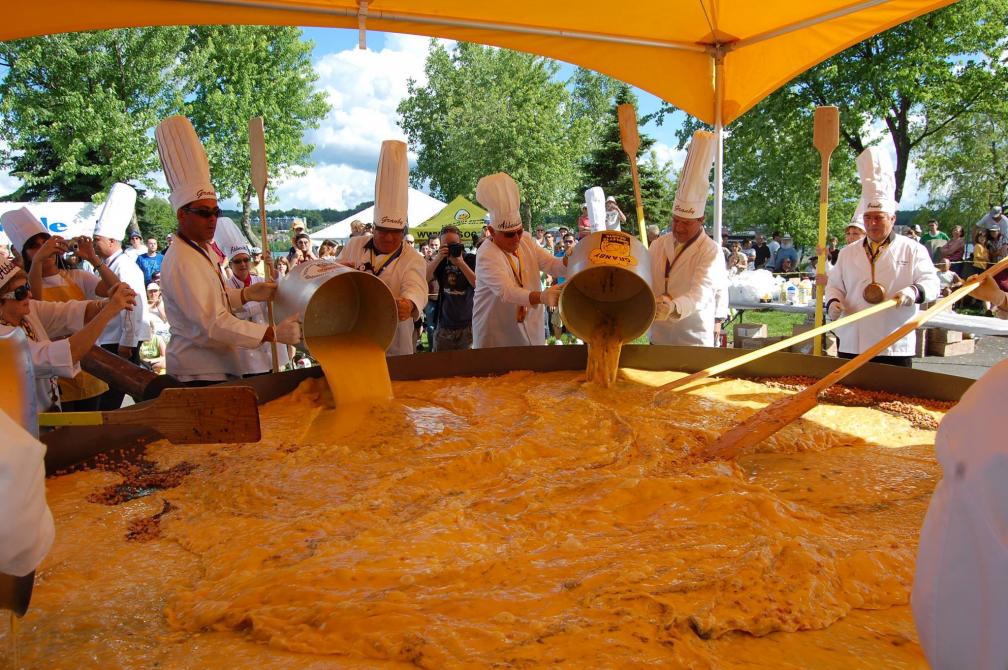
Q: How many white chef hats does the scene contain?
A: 11